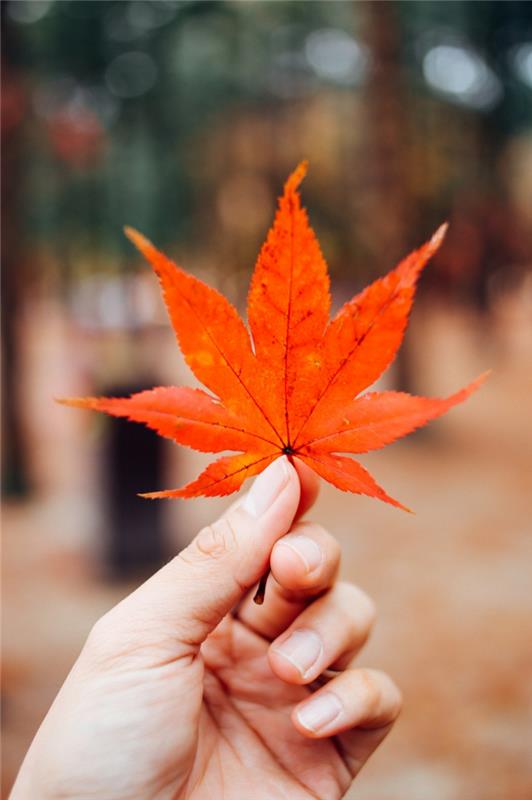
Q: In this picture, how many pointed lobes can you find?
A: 7